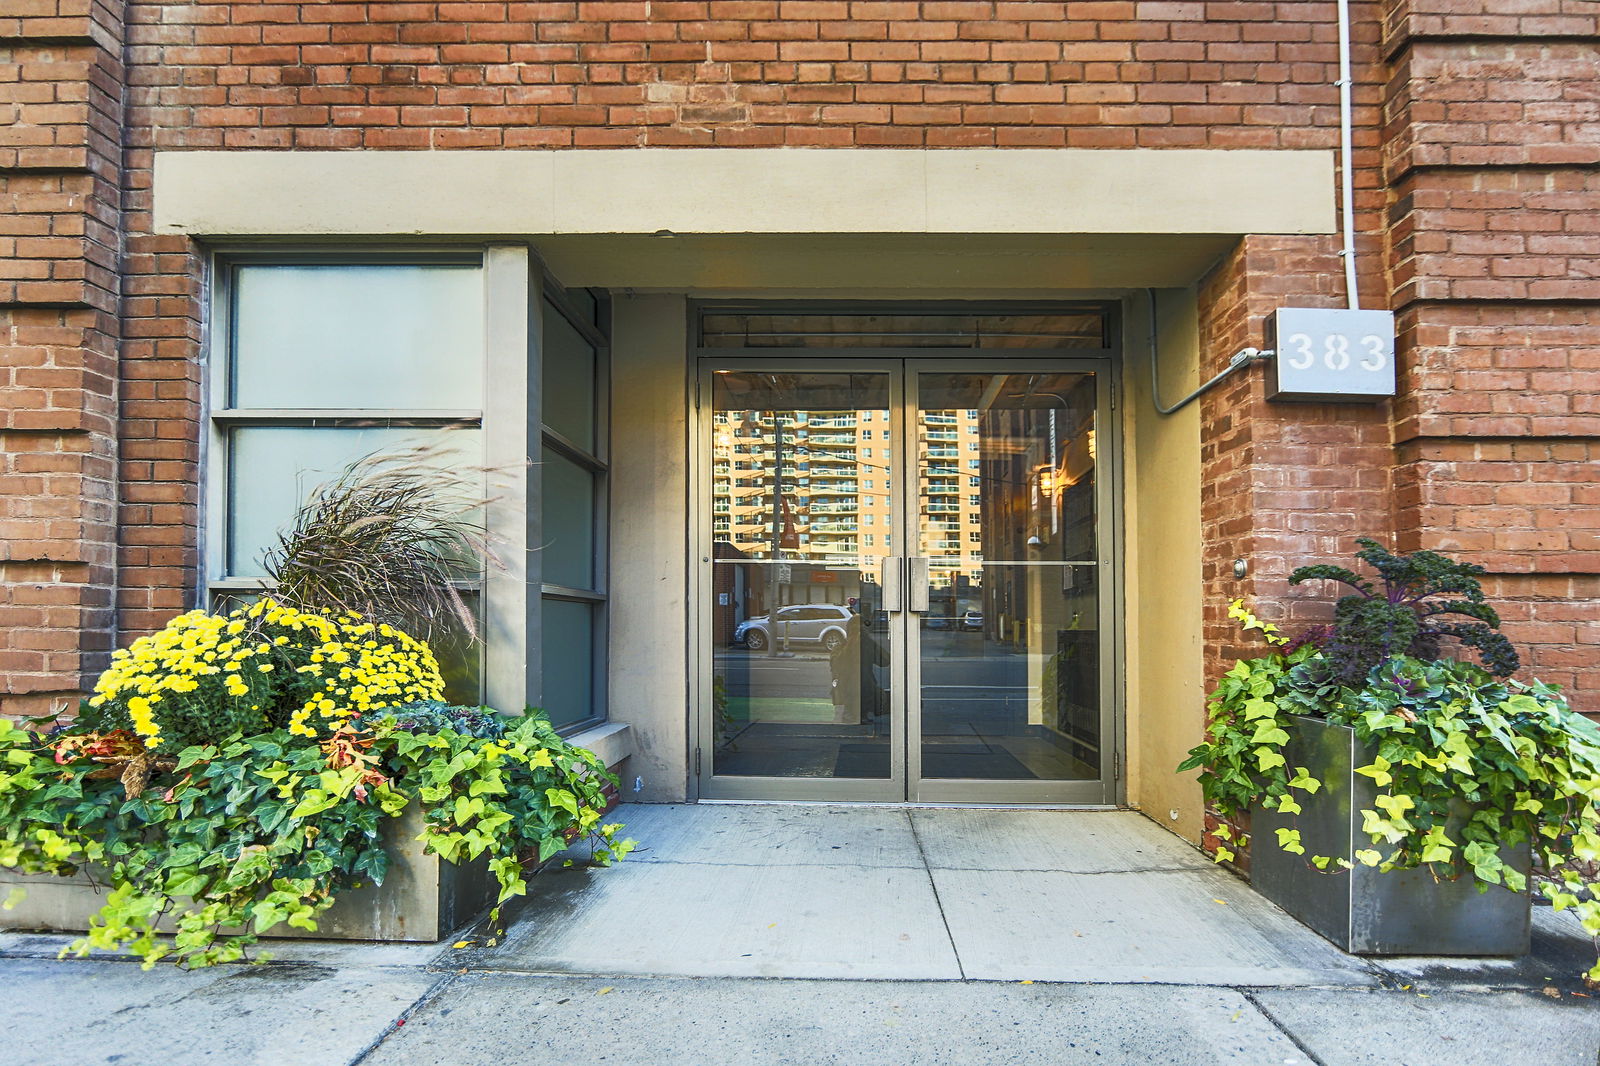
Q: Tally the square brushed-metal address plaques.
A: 1